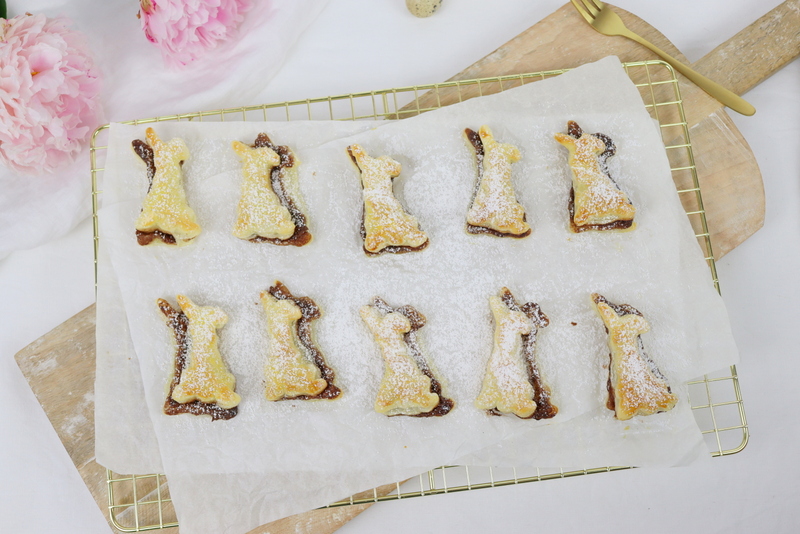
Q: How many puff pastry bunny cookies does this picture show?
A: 10